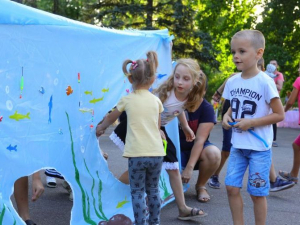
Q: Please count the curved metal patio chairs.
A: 0